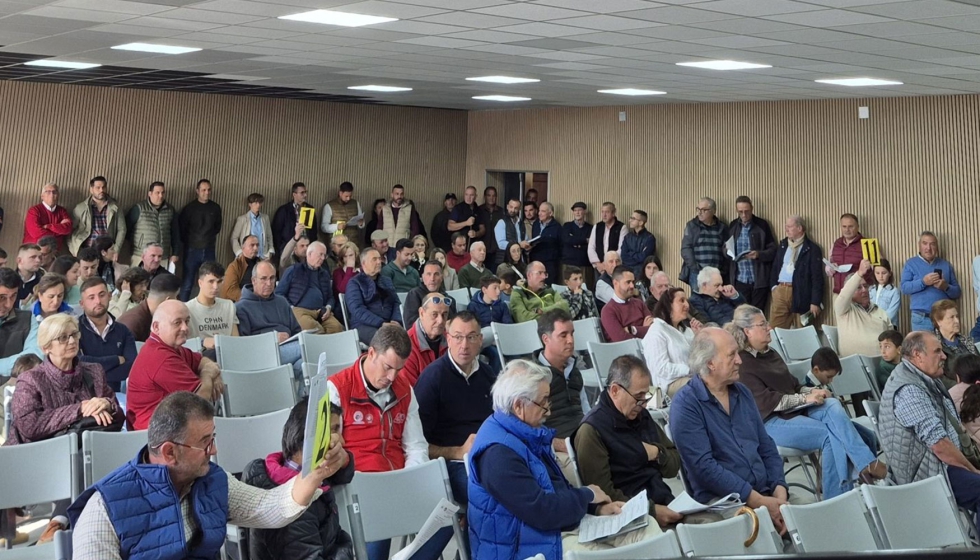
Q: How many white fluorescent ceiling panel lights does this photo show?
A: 9